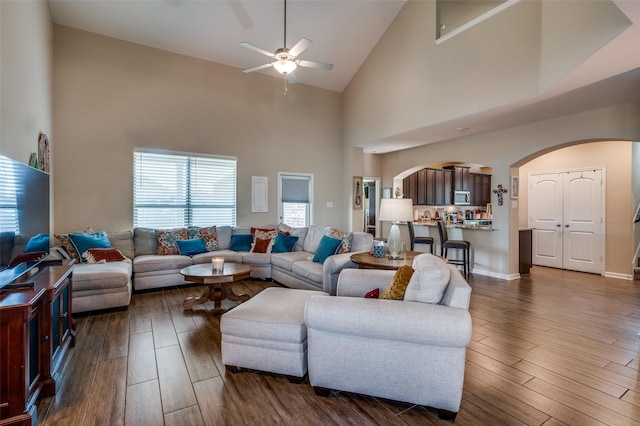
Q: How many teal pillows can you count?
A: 5